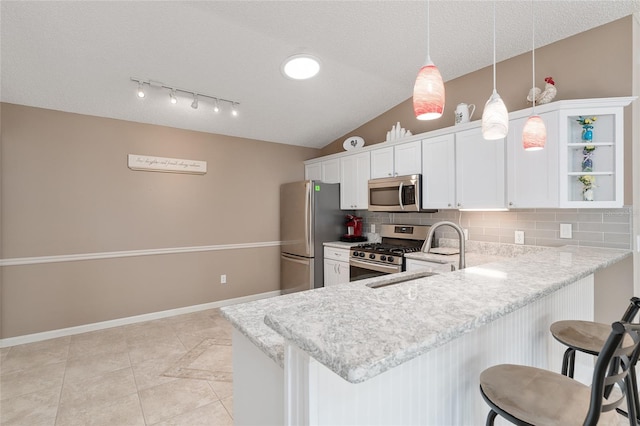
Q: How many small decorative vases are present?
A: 3